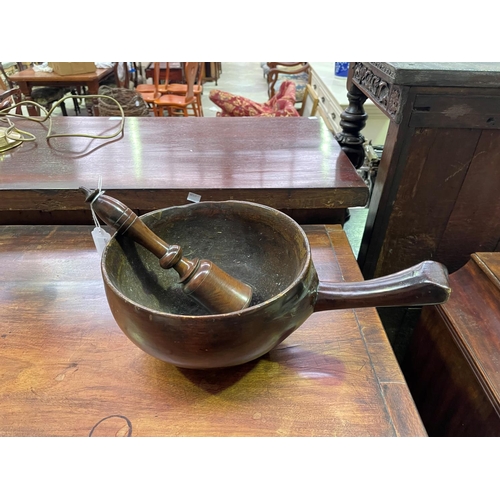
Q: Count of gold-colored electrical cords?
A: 1